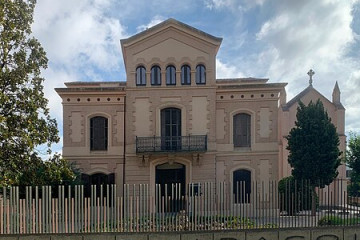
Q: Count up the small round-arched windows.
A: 5